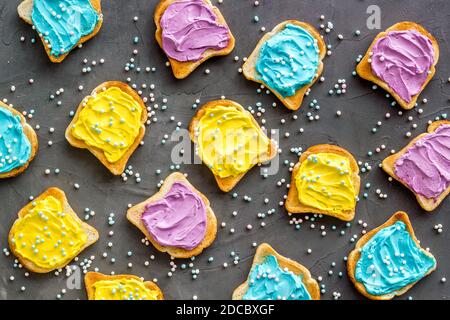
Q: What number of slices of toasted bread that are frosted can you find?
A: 14